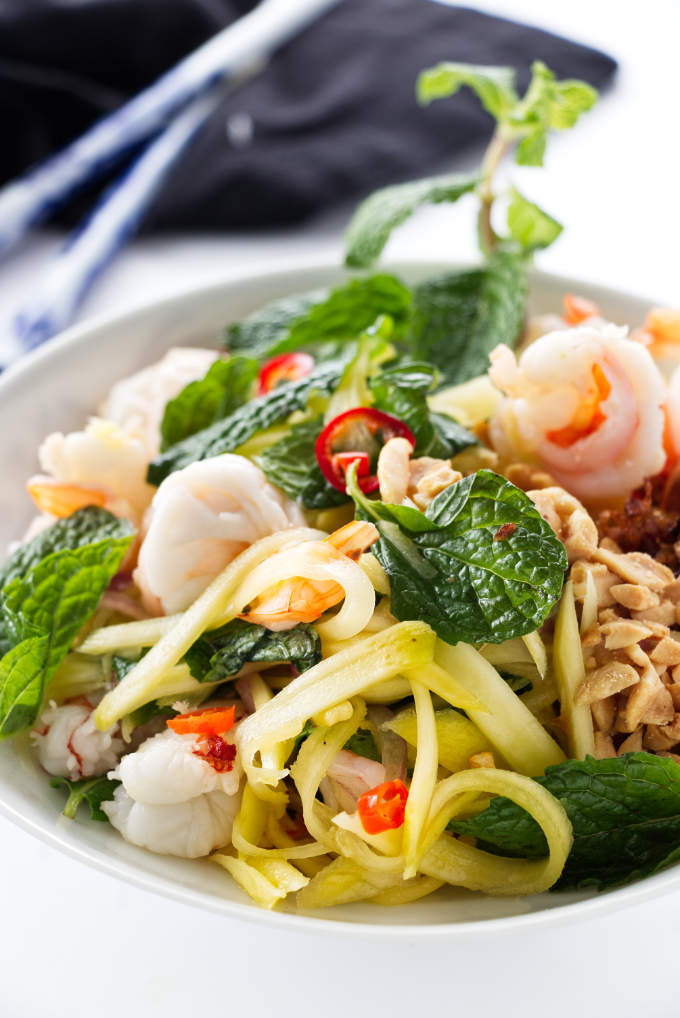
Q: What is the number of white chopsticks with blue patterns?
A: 2